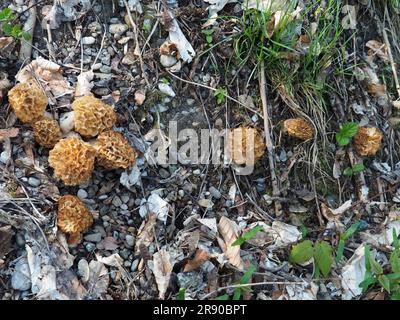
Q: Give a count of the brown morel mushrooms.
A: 9